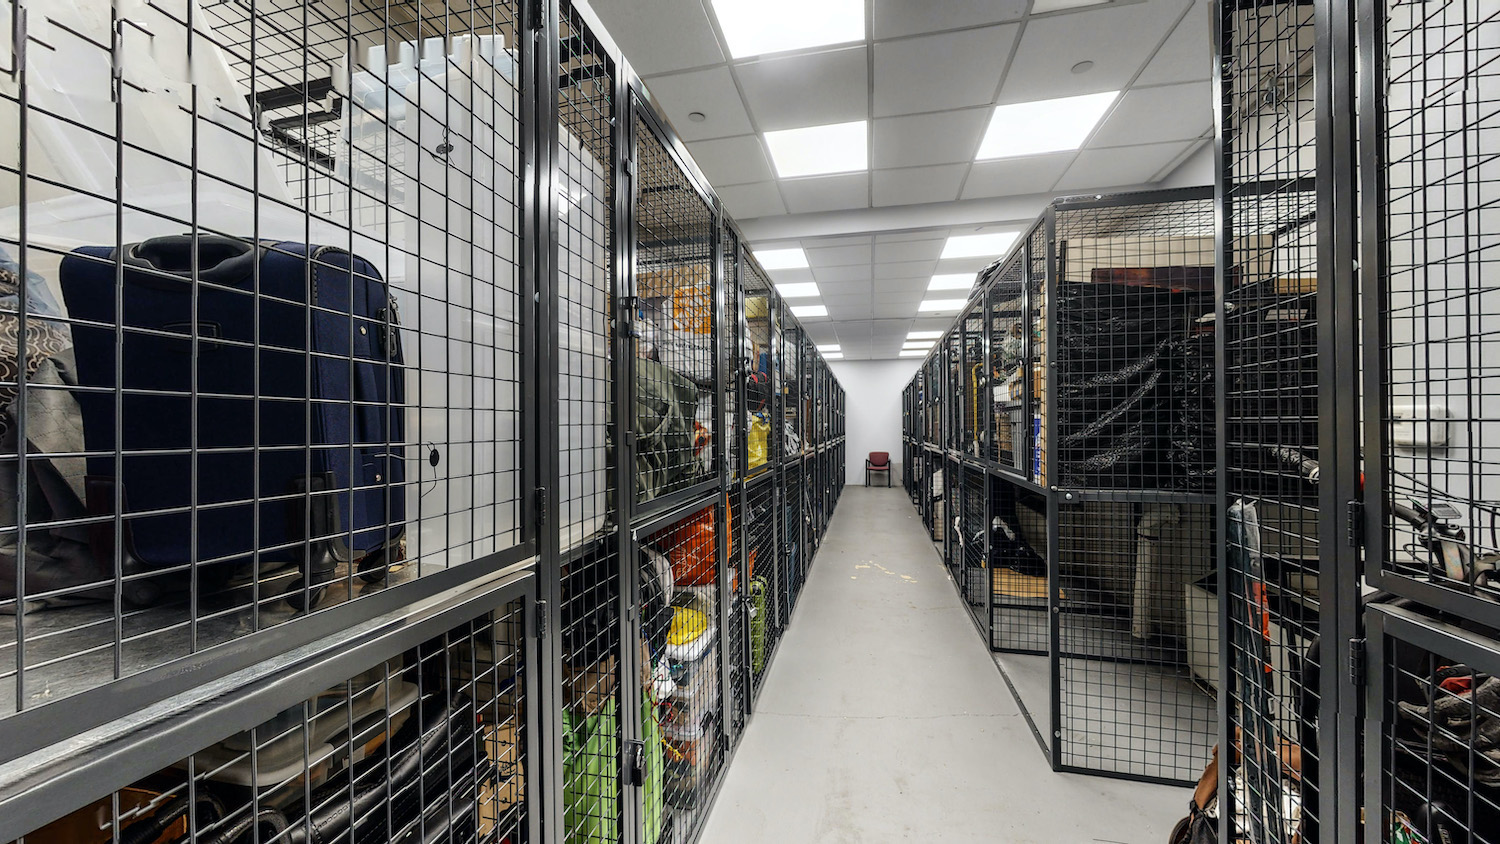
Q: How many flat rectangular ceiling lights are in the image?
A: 14